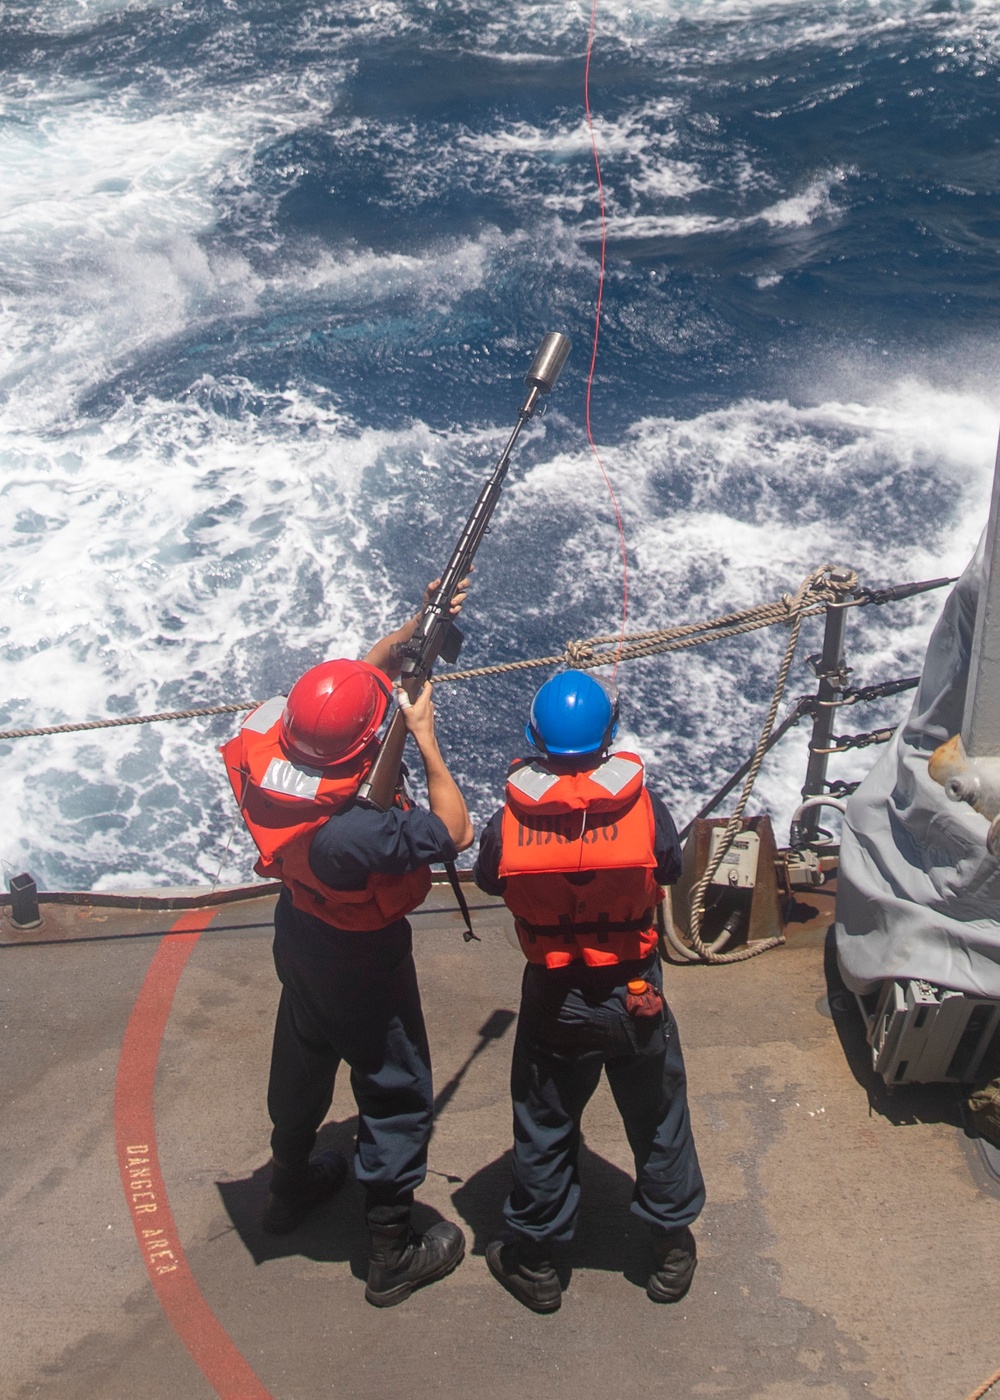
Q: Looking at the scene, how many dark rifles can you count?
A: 1